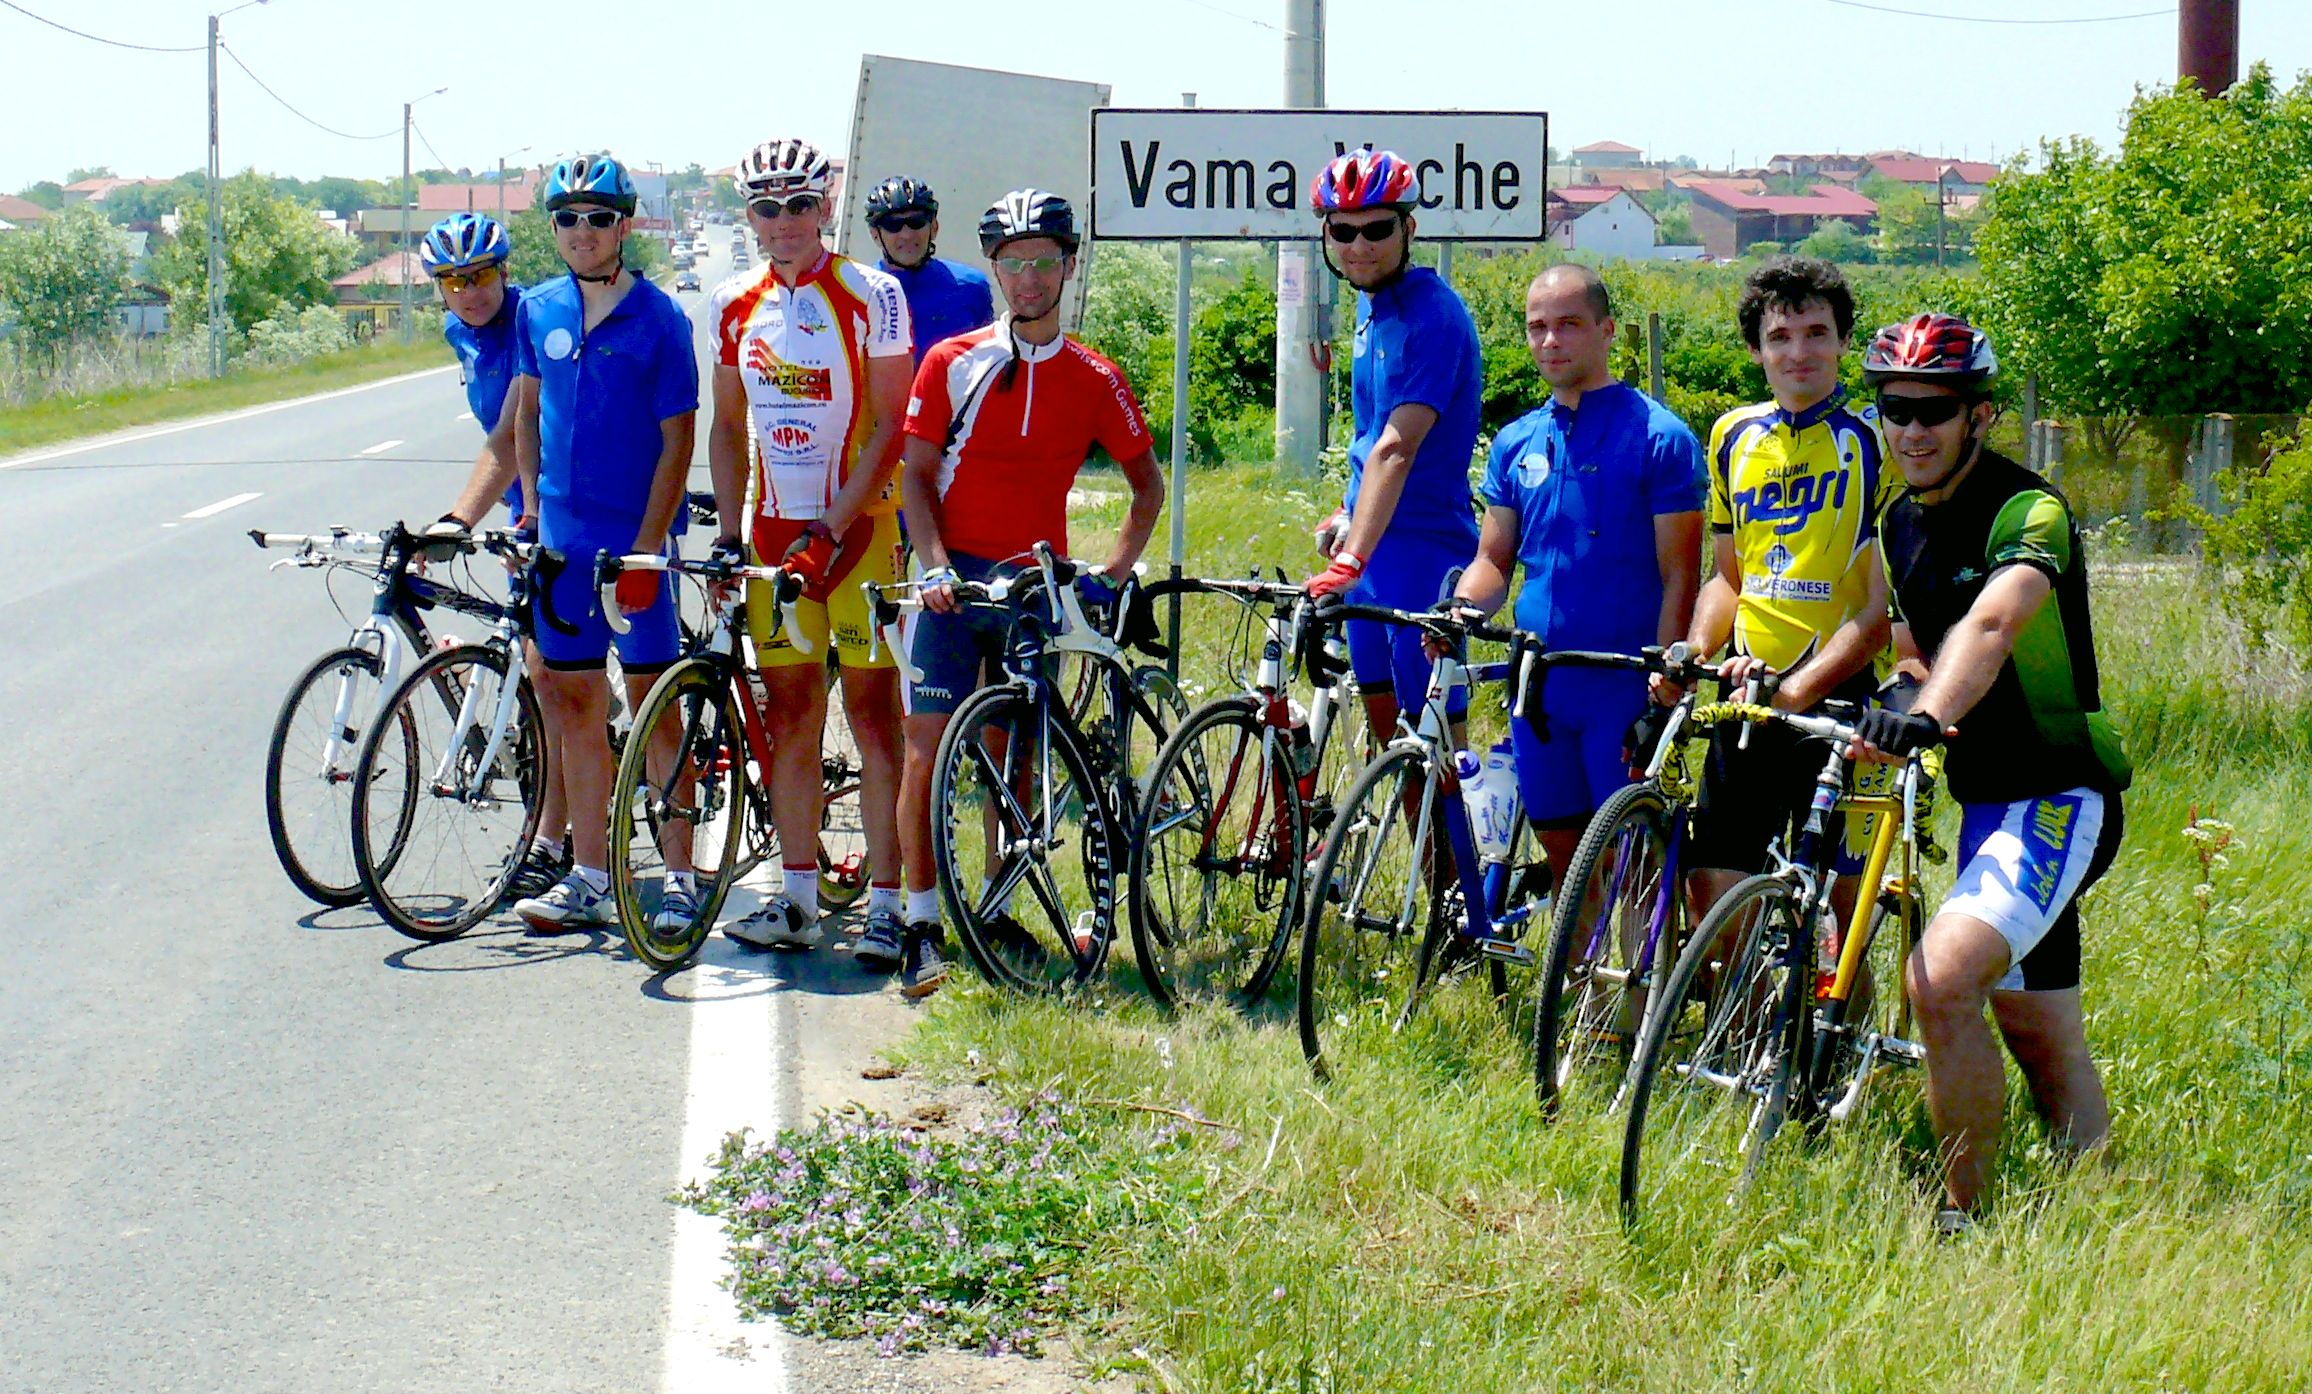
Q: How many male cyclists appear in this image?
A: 9